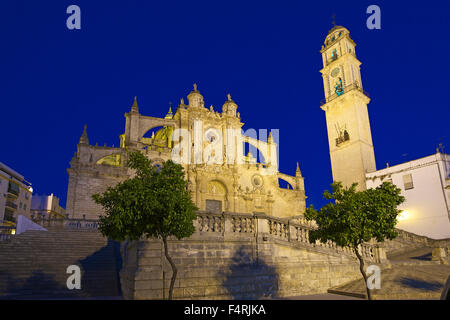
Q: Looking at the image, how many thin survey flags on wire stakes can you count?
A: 0